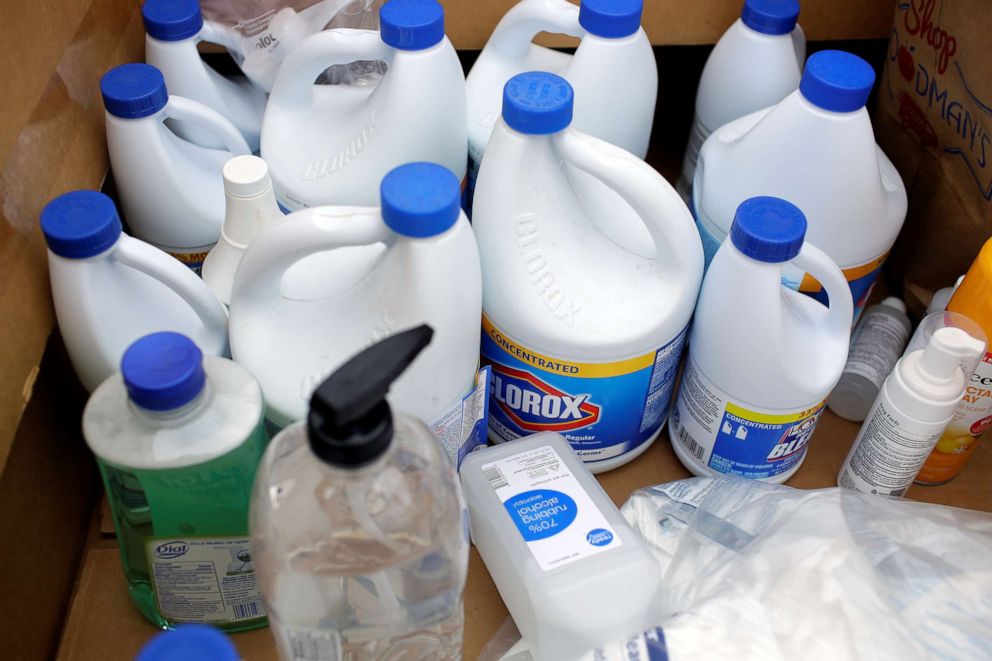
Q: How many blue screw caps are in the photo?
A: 12